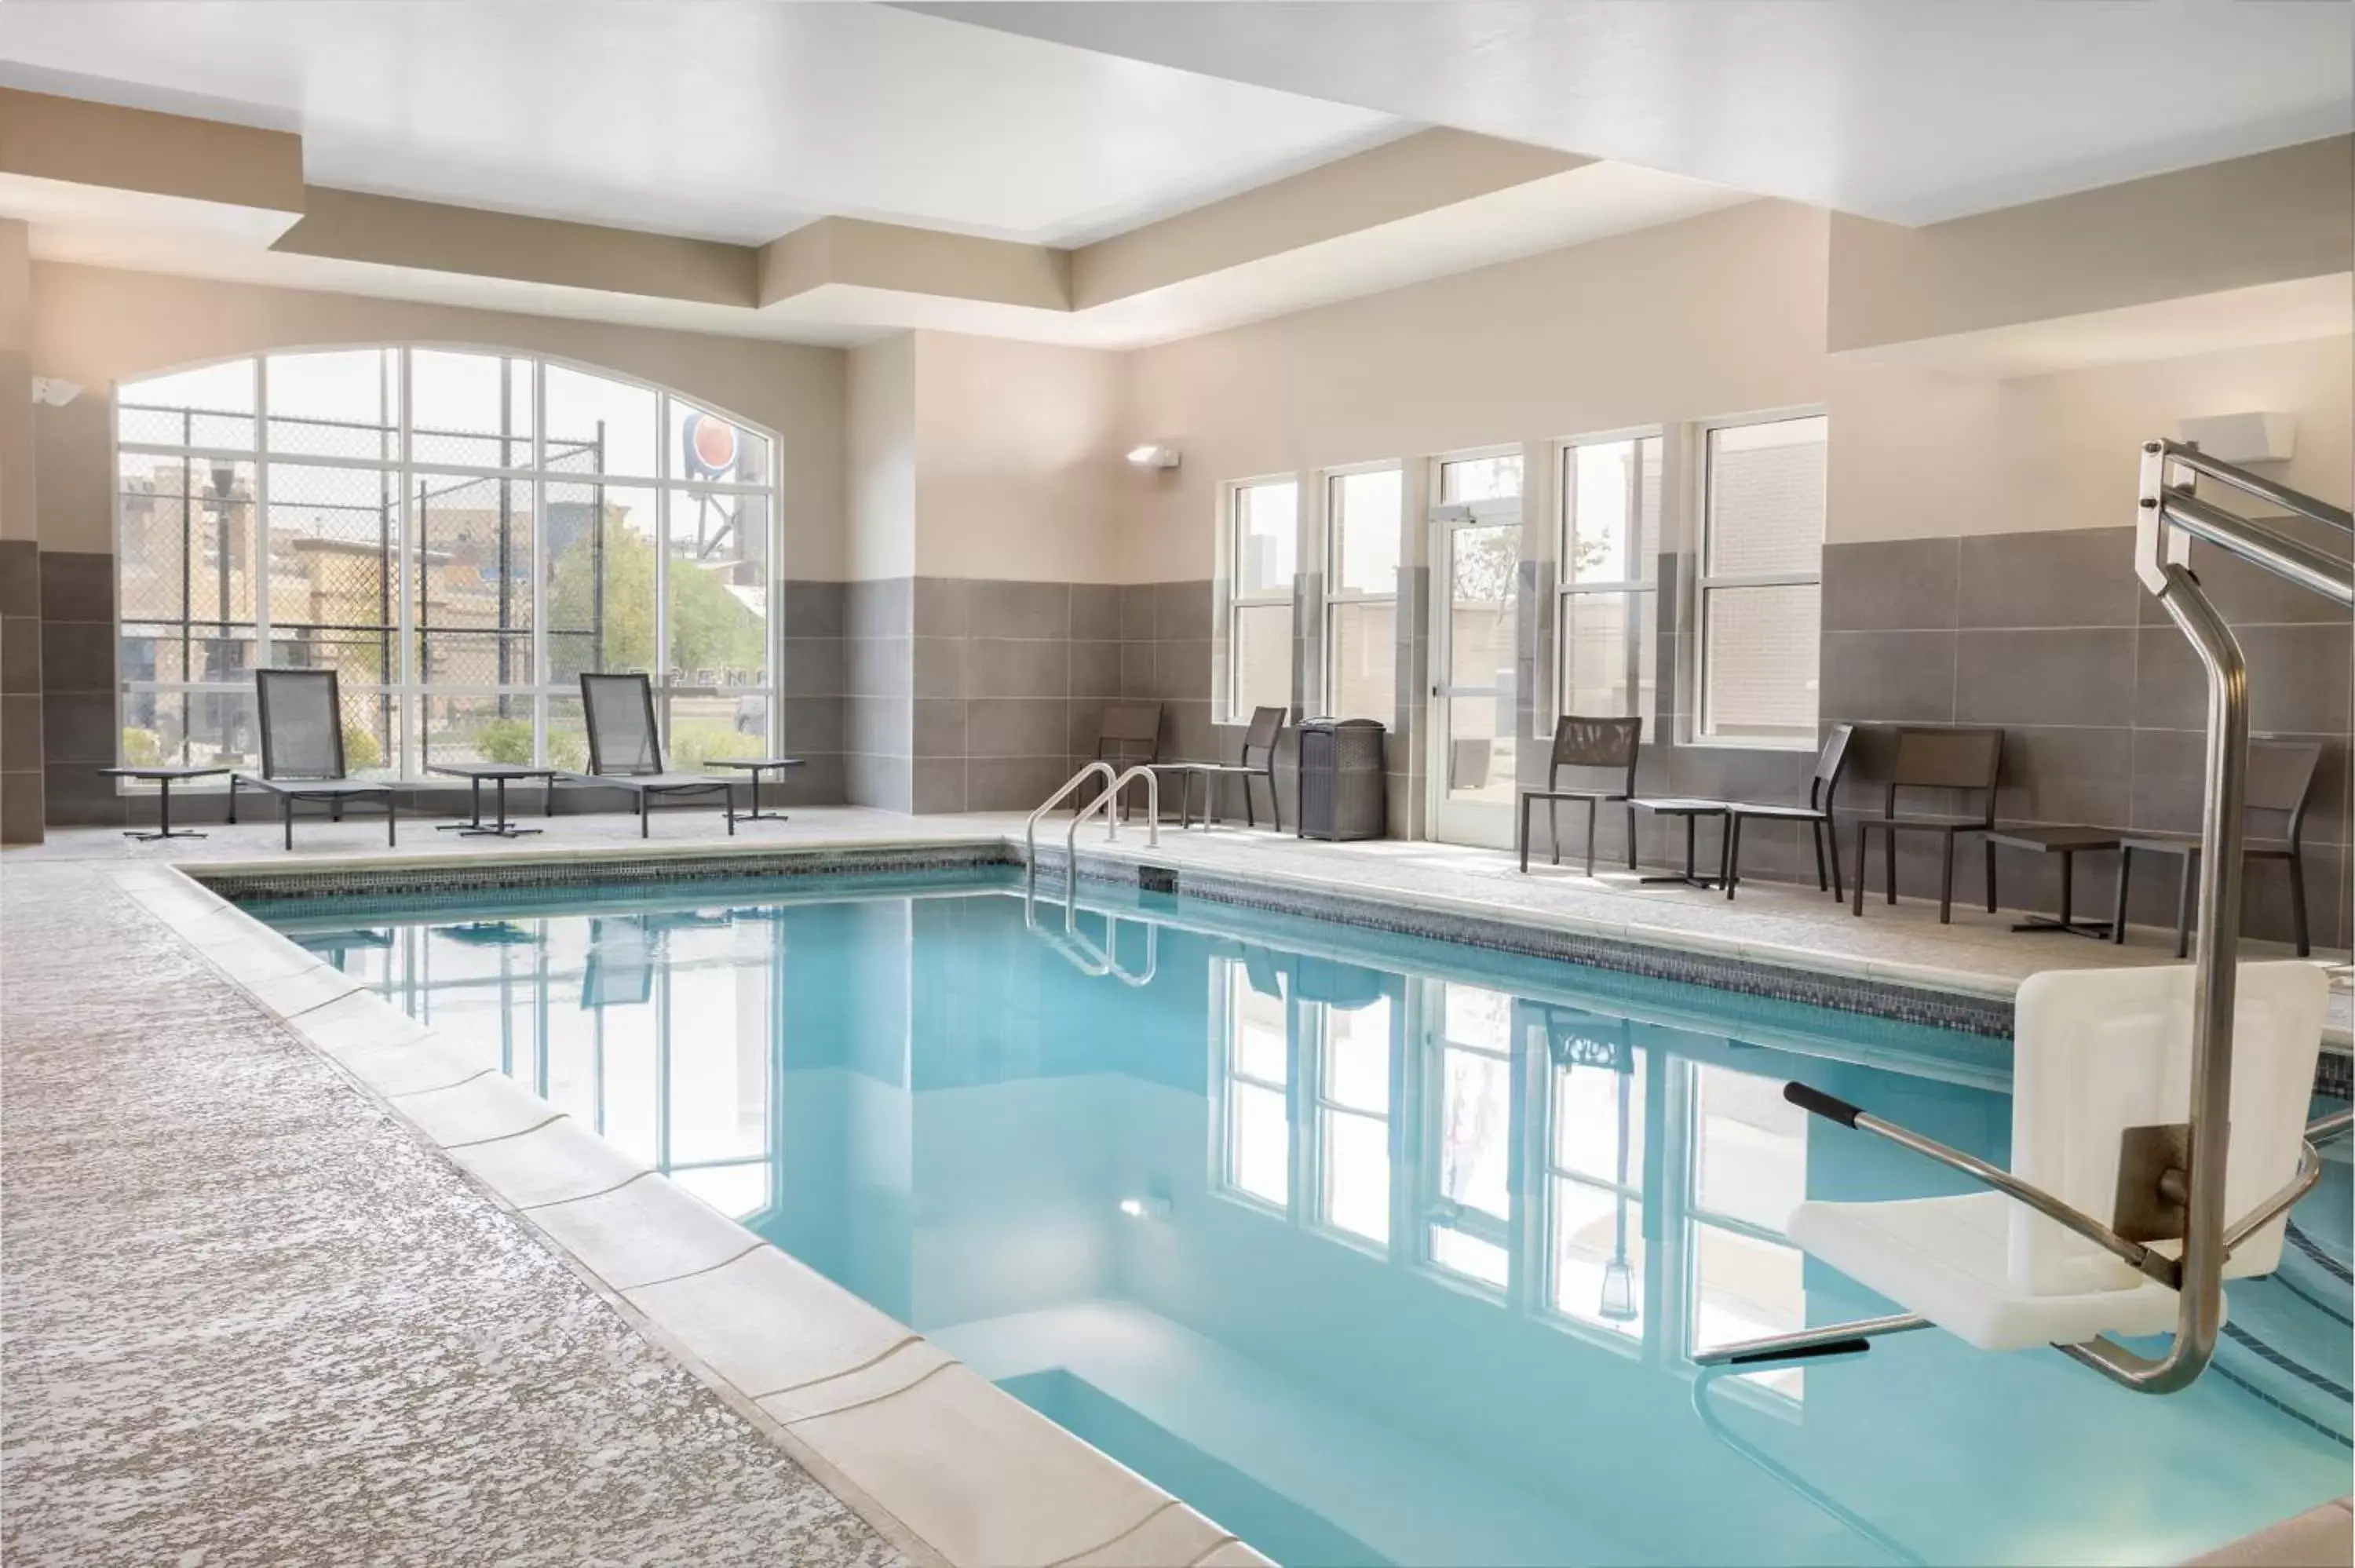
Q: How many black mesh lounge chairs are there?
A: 2